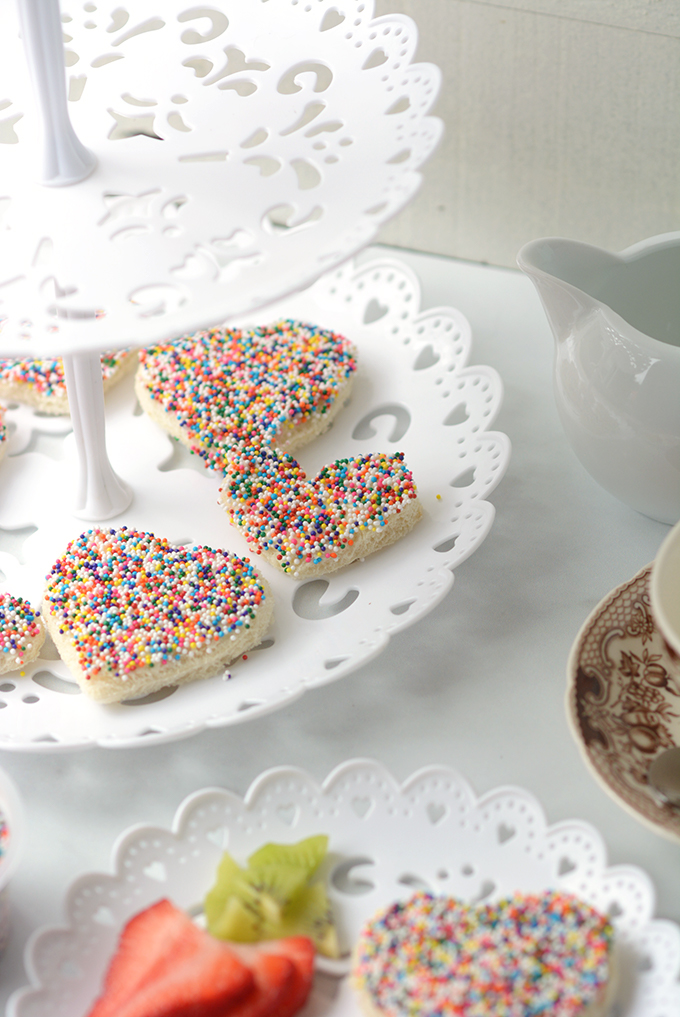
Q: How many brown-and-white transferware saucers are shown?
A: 1